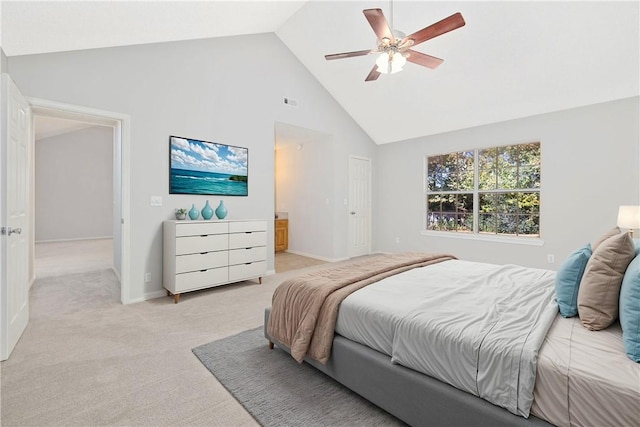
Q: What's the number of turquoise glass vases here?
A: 3